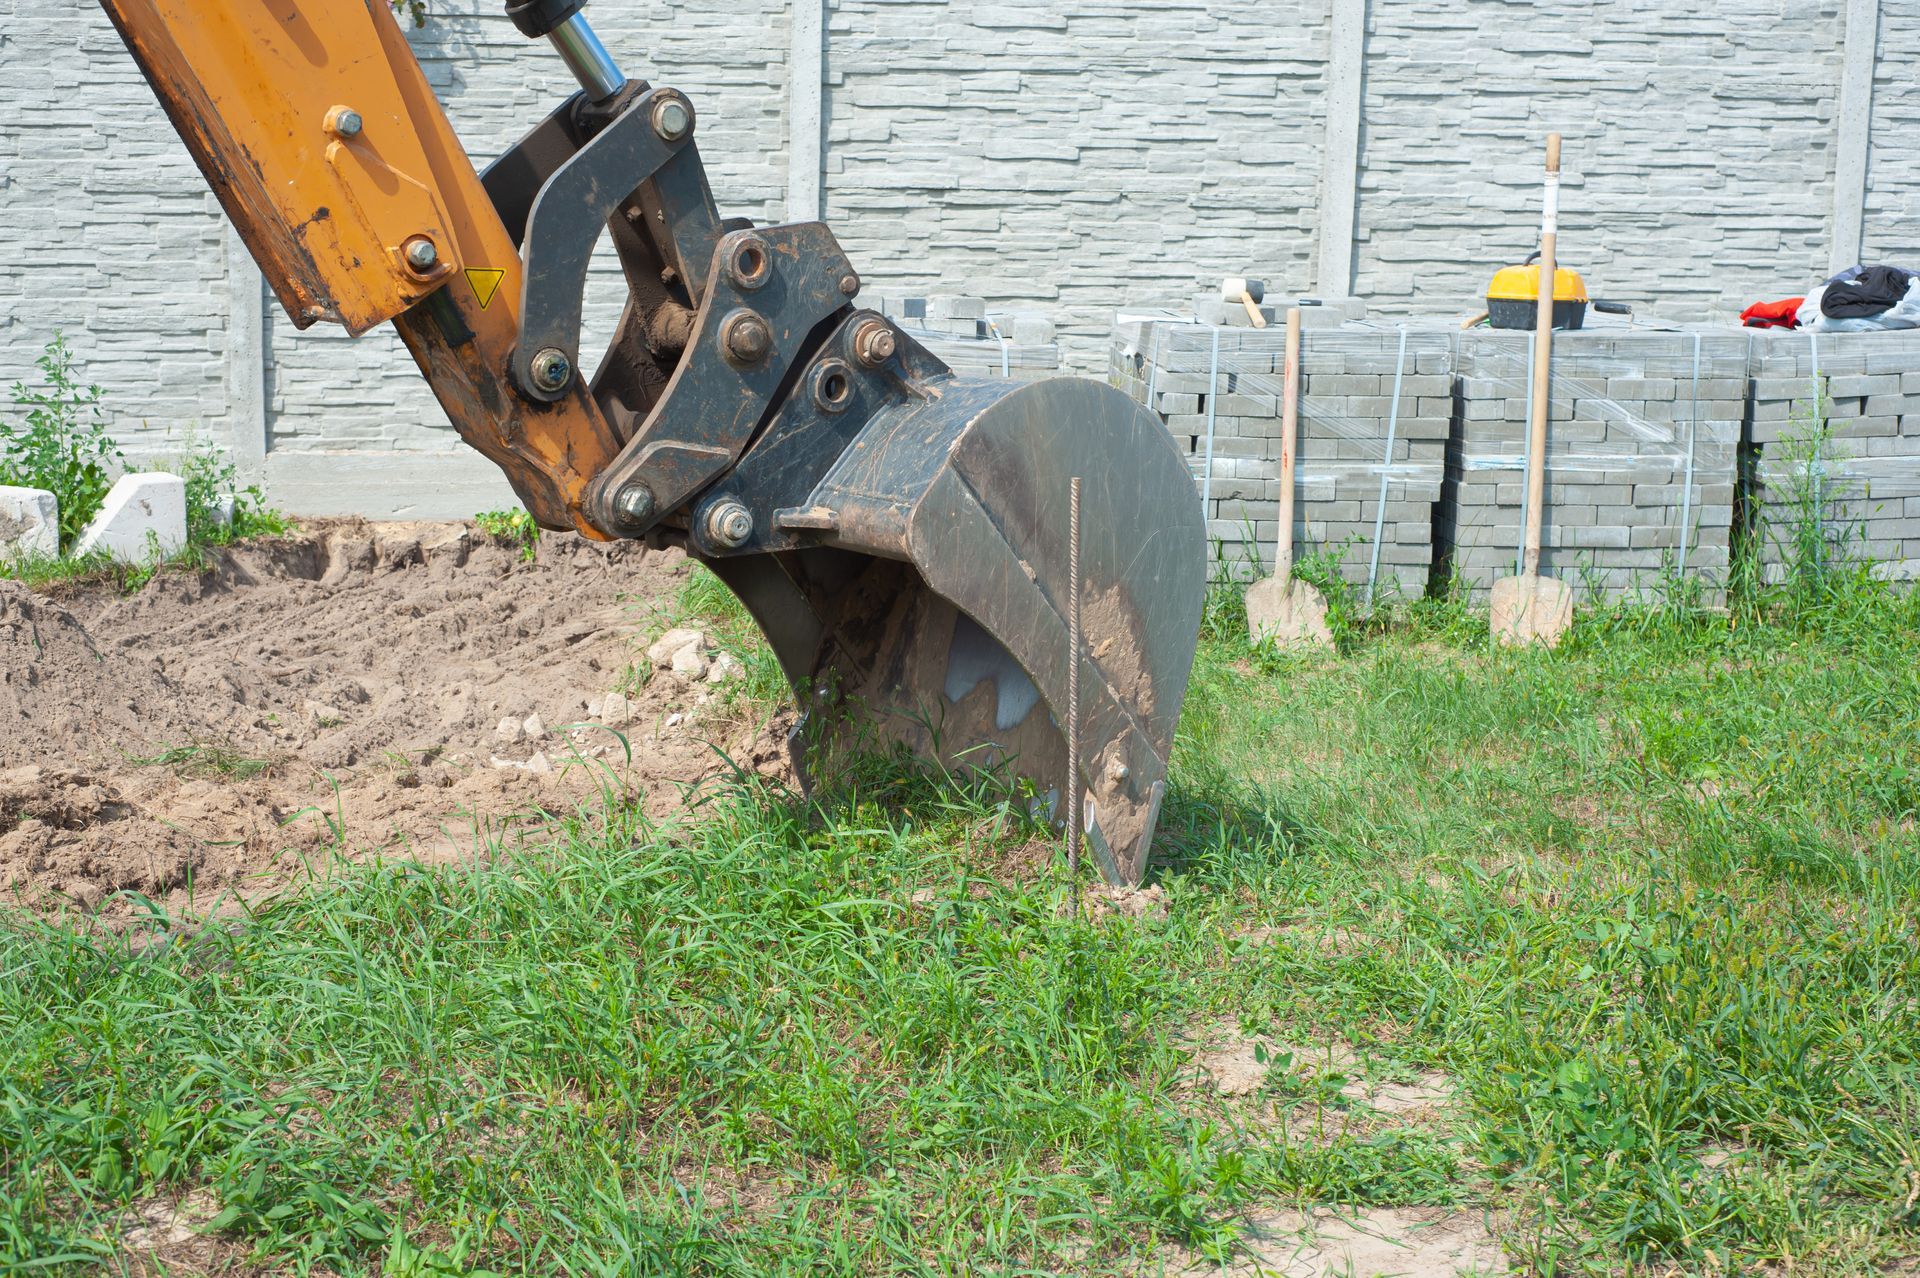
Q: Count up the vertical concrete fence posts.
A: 4